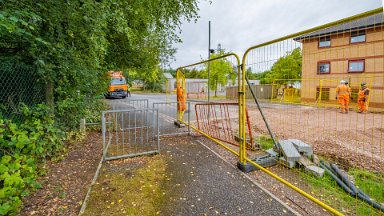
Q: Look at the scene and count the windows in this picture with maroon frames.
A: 4